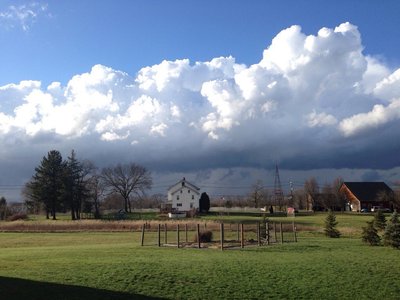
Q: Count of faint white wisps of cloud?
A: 1